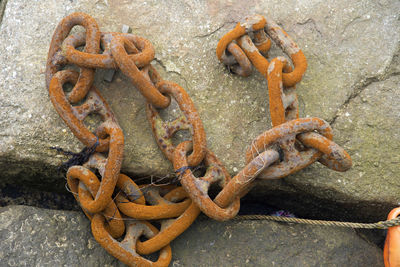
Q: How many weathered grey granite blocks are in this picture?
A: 2